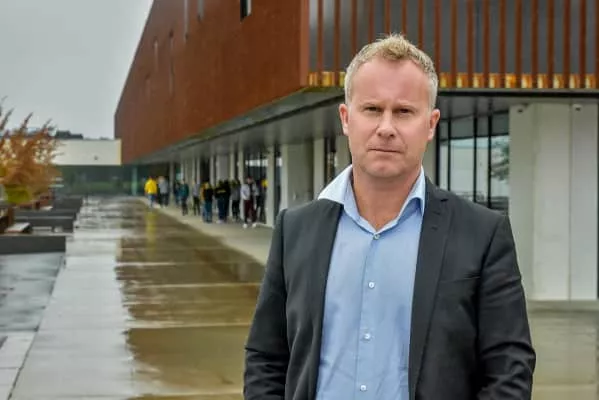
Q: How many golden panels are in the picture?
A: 13